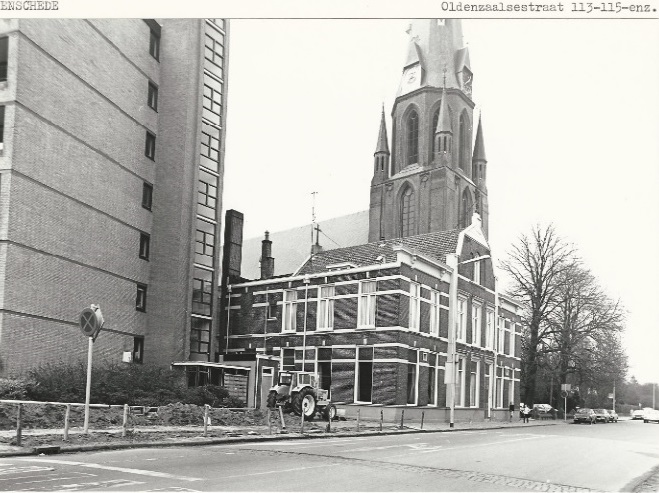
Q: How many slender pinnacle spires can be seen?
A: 3